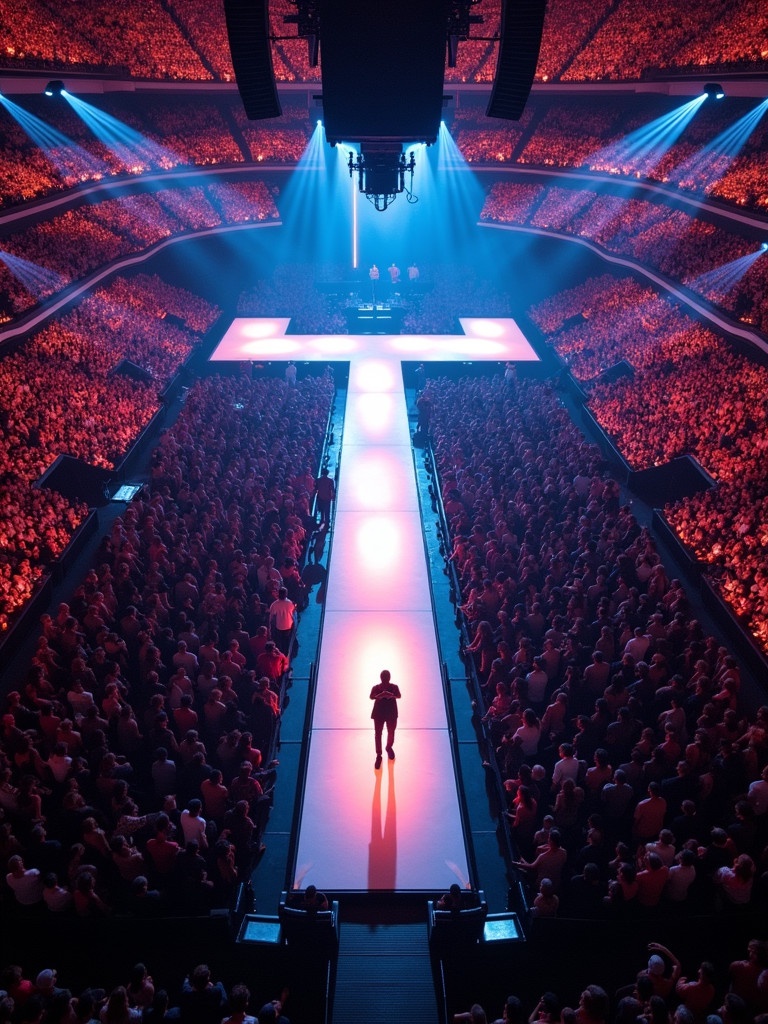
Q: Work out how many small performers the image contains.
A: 3